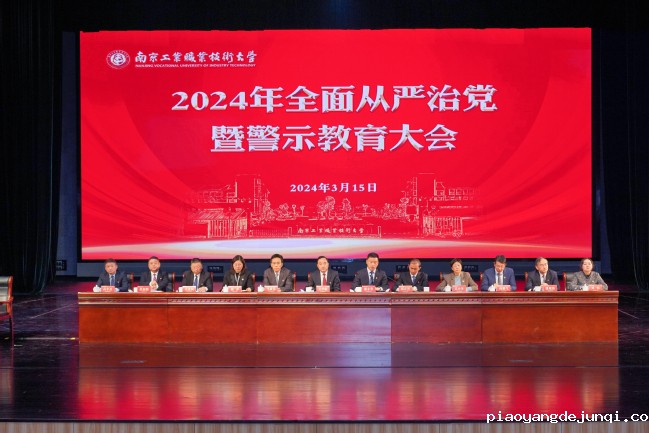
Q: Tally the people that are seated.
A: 12